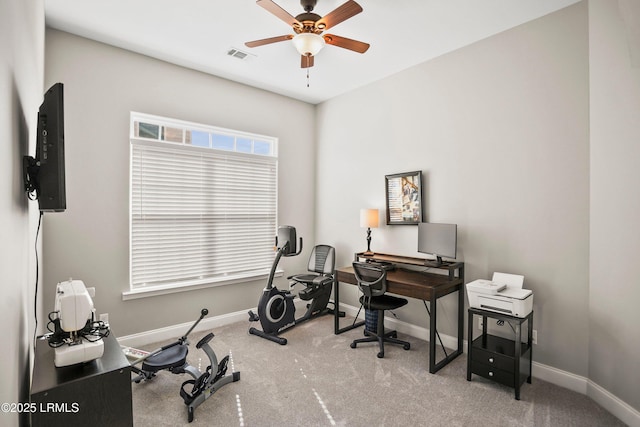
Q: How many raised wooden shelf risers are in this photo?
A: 1